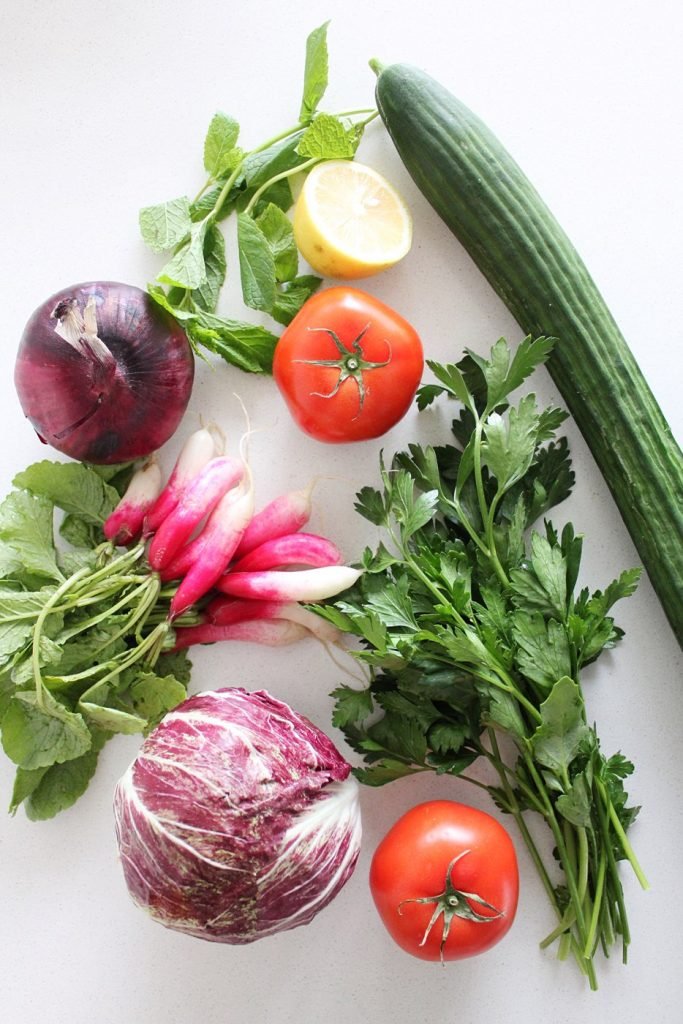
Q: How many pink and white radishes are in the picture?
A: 10